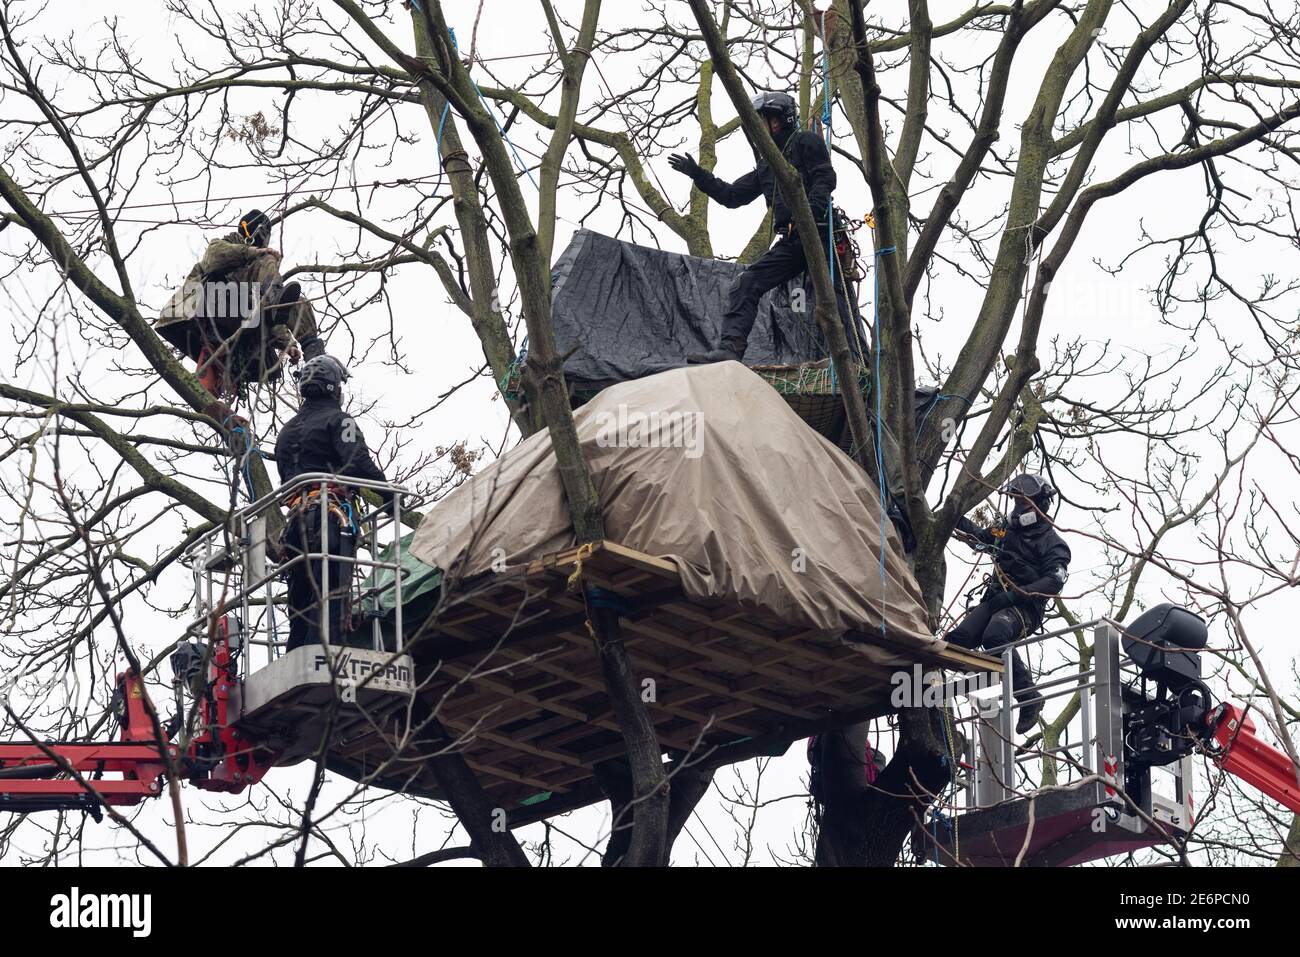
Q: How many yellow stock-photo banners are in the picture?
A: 0